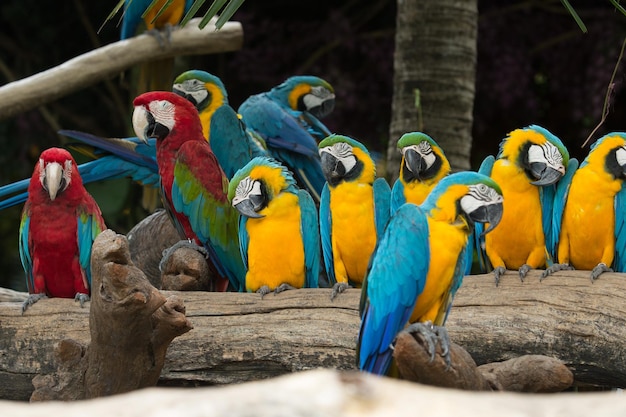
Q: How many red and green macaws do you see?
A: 2